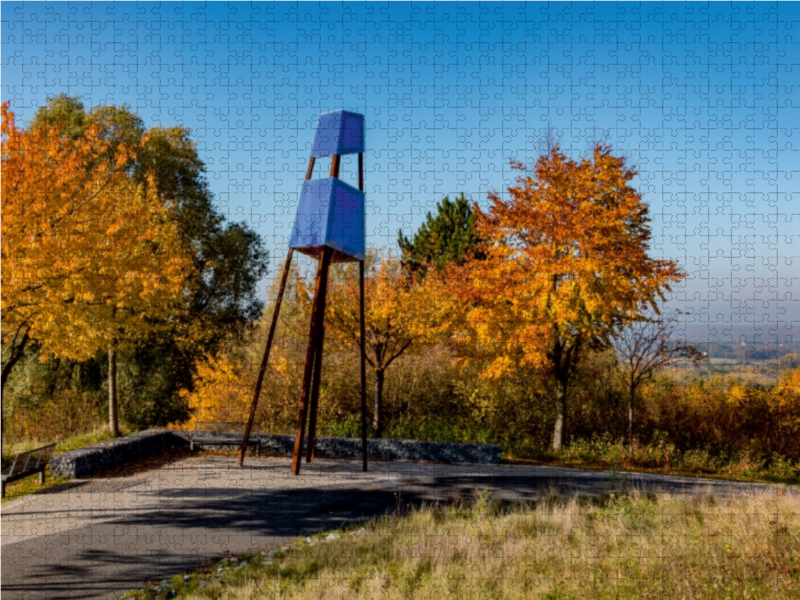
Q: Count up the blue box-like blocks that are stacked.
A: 2